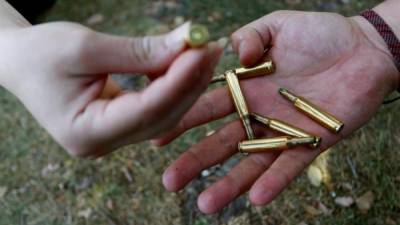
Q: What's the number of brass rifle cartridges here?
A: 6